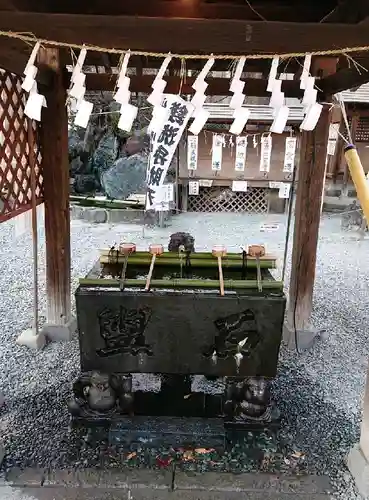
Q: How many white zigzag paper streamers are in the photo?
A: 8